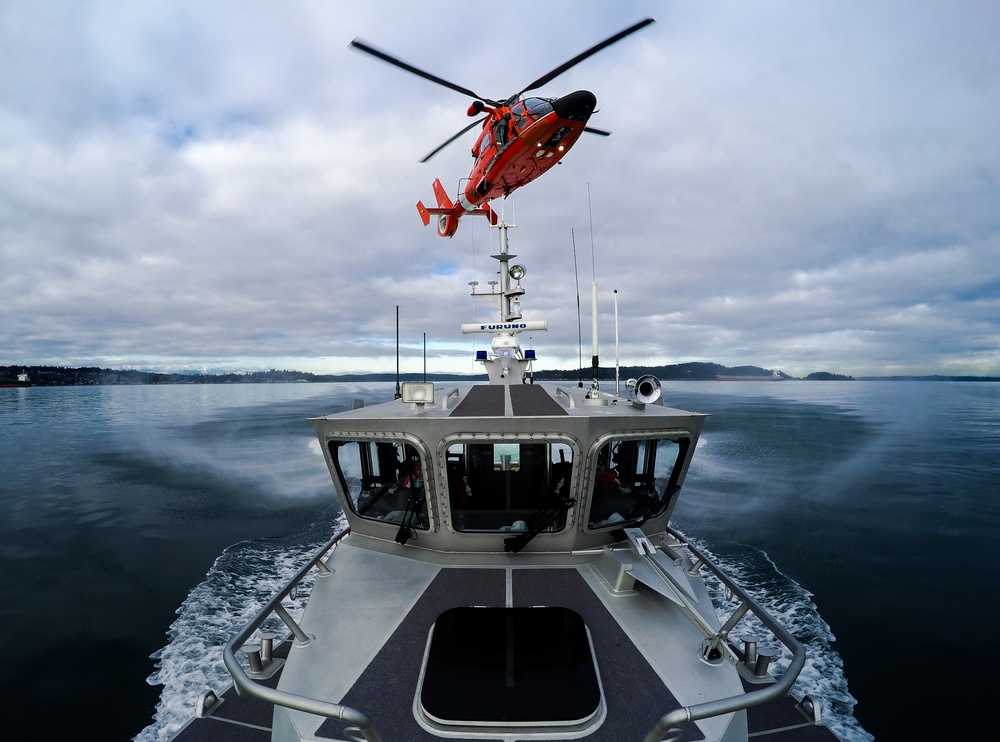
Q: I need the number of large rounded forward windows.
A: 3